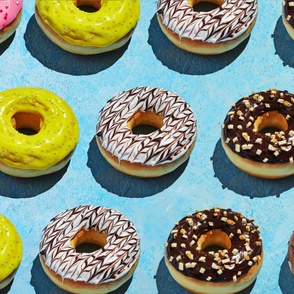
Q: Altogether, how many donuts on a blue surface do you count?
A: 11